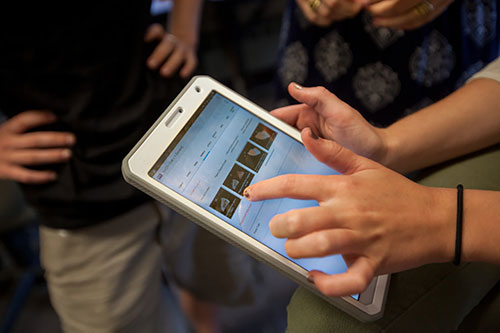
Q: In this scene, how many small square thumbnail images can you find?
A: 4